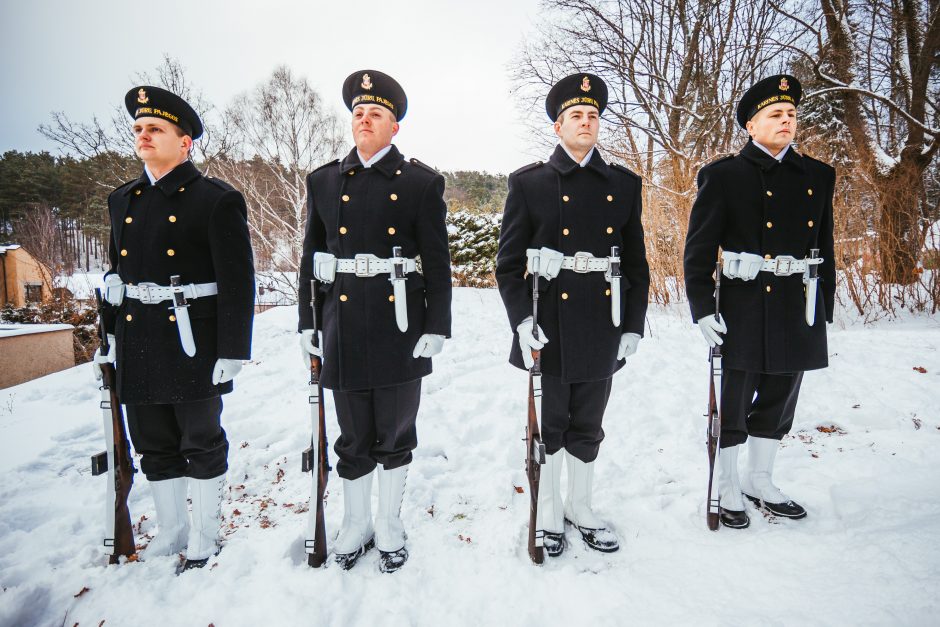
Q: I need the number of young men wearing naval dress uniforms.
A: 4